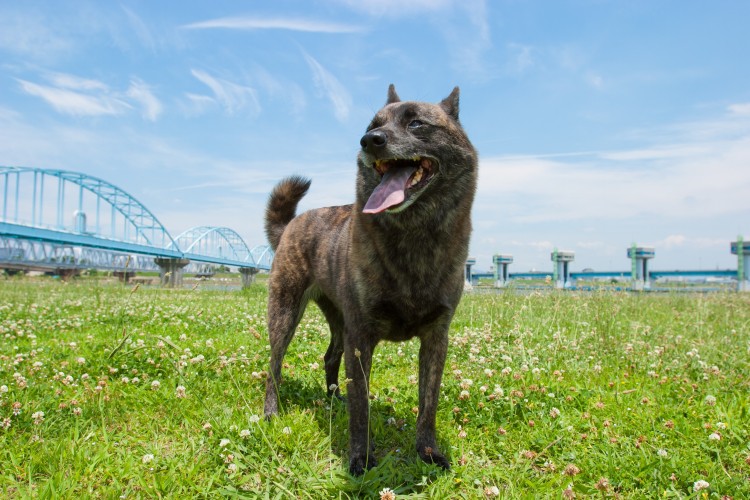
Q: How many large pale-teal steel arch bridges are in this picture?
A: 1